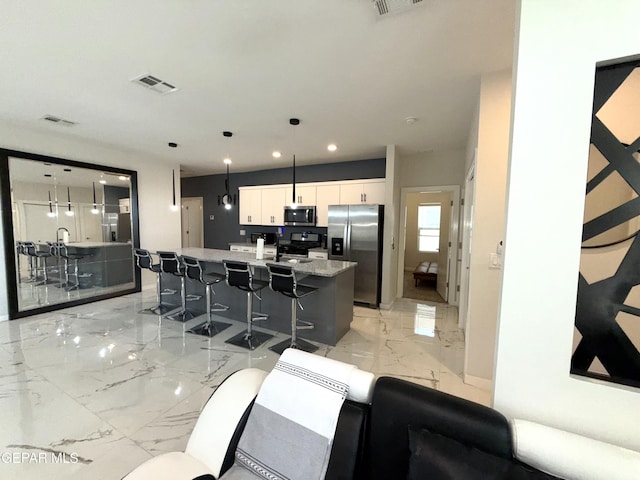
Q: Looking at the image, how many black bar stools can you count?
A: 5